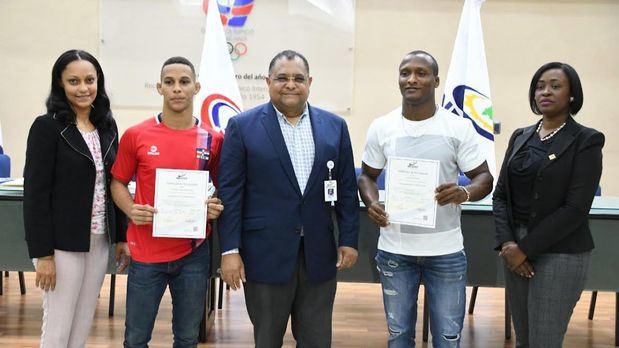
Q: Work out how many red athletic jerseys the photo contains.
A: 1